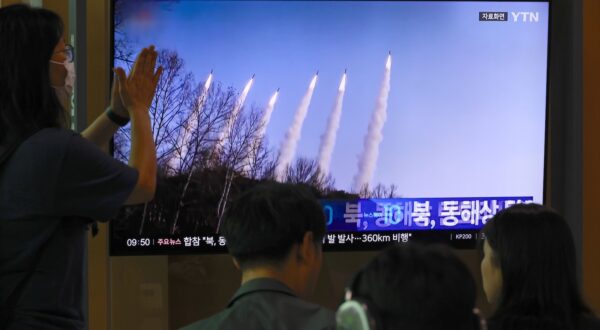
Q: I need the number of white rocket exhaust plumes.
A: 6